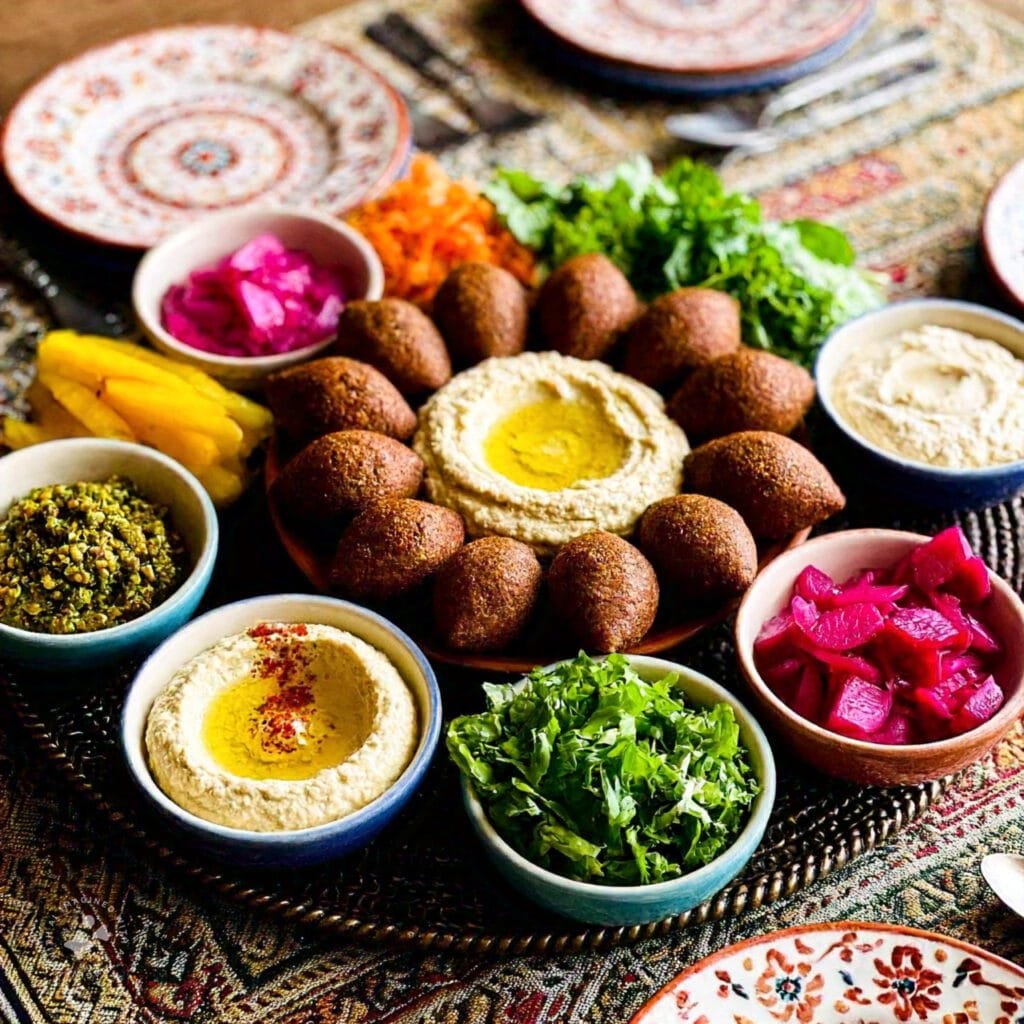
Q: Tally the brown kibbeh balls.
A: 12